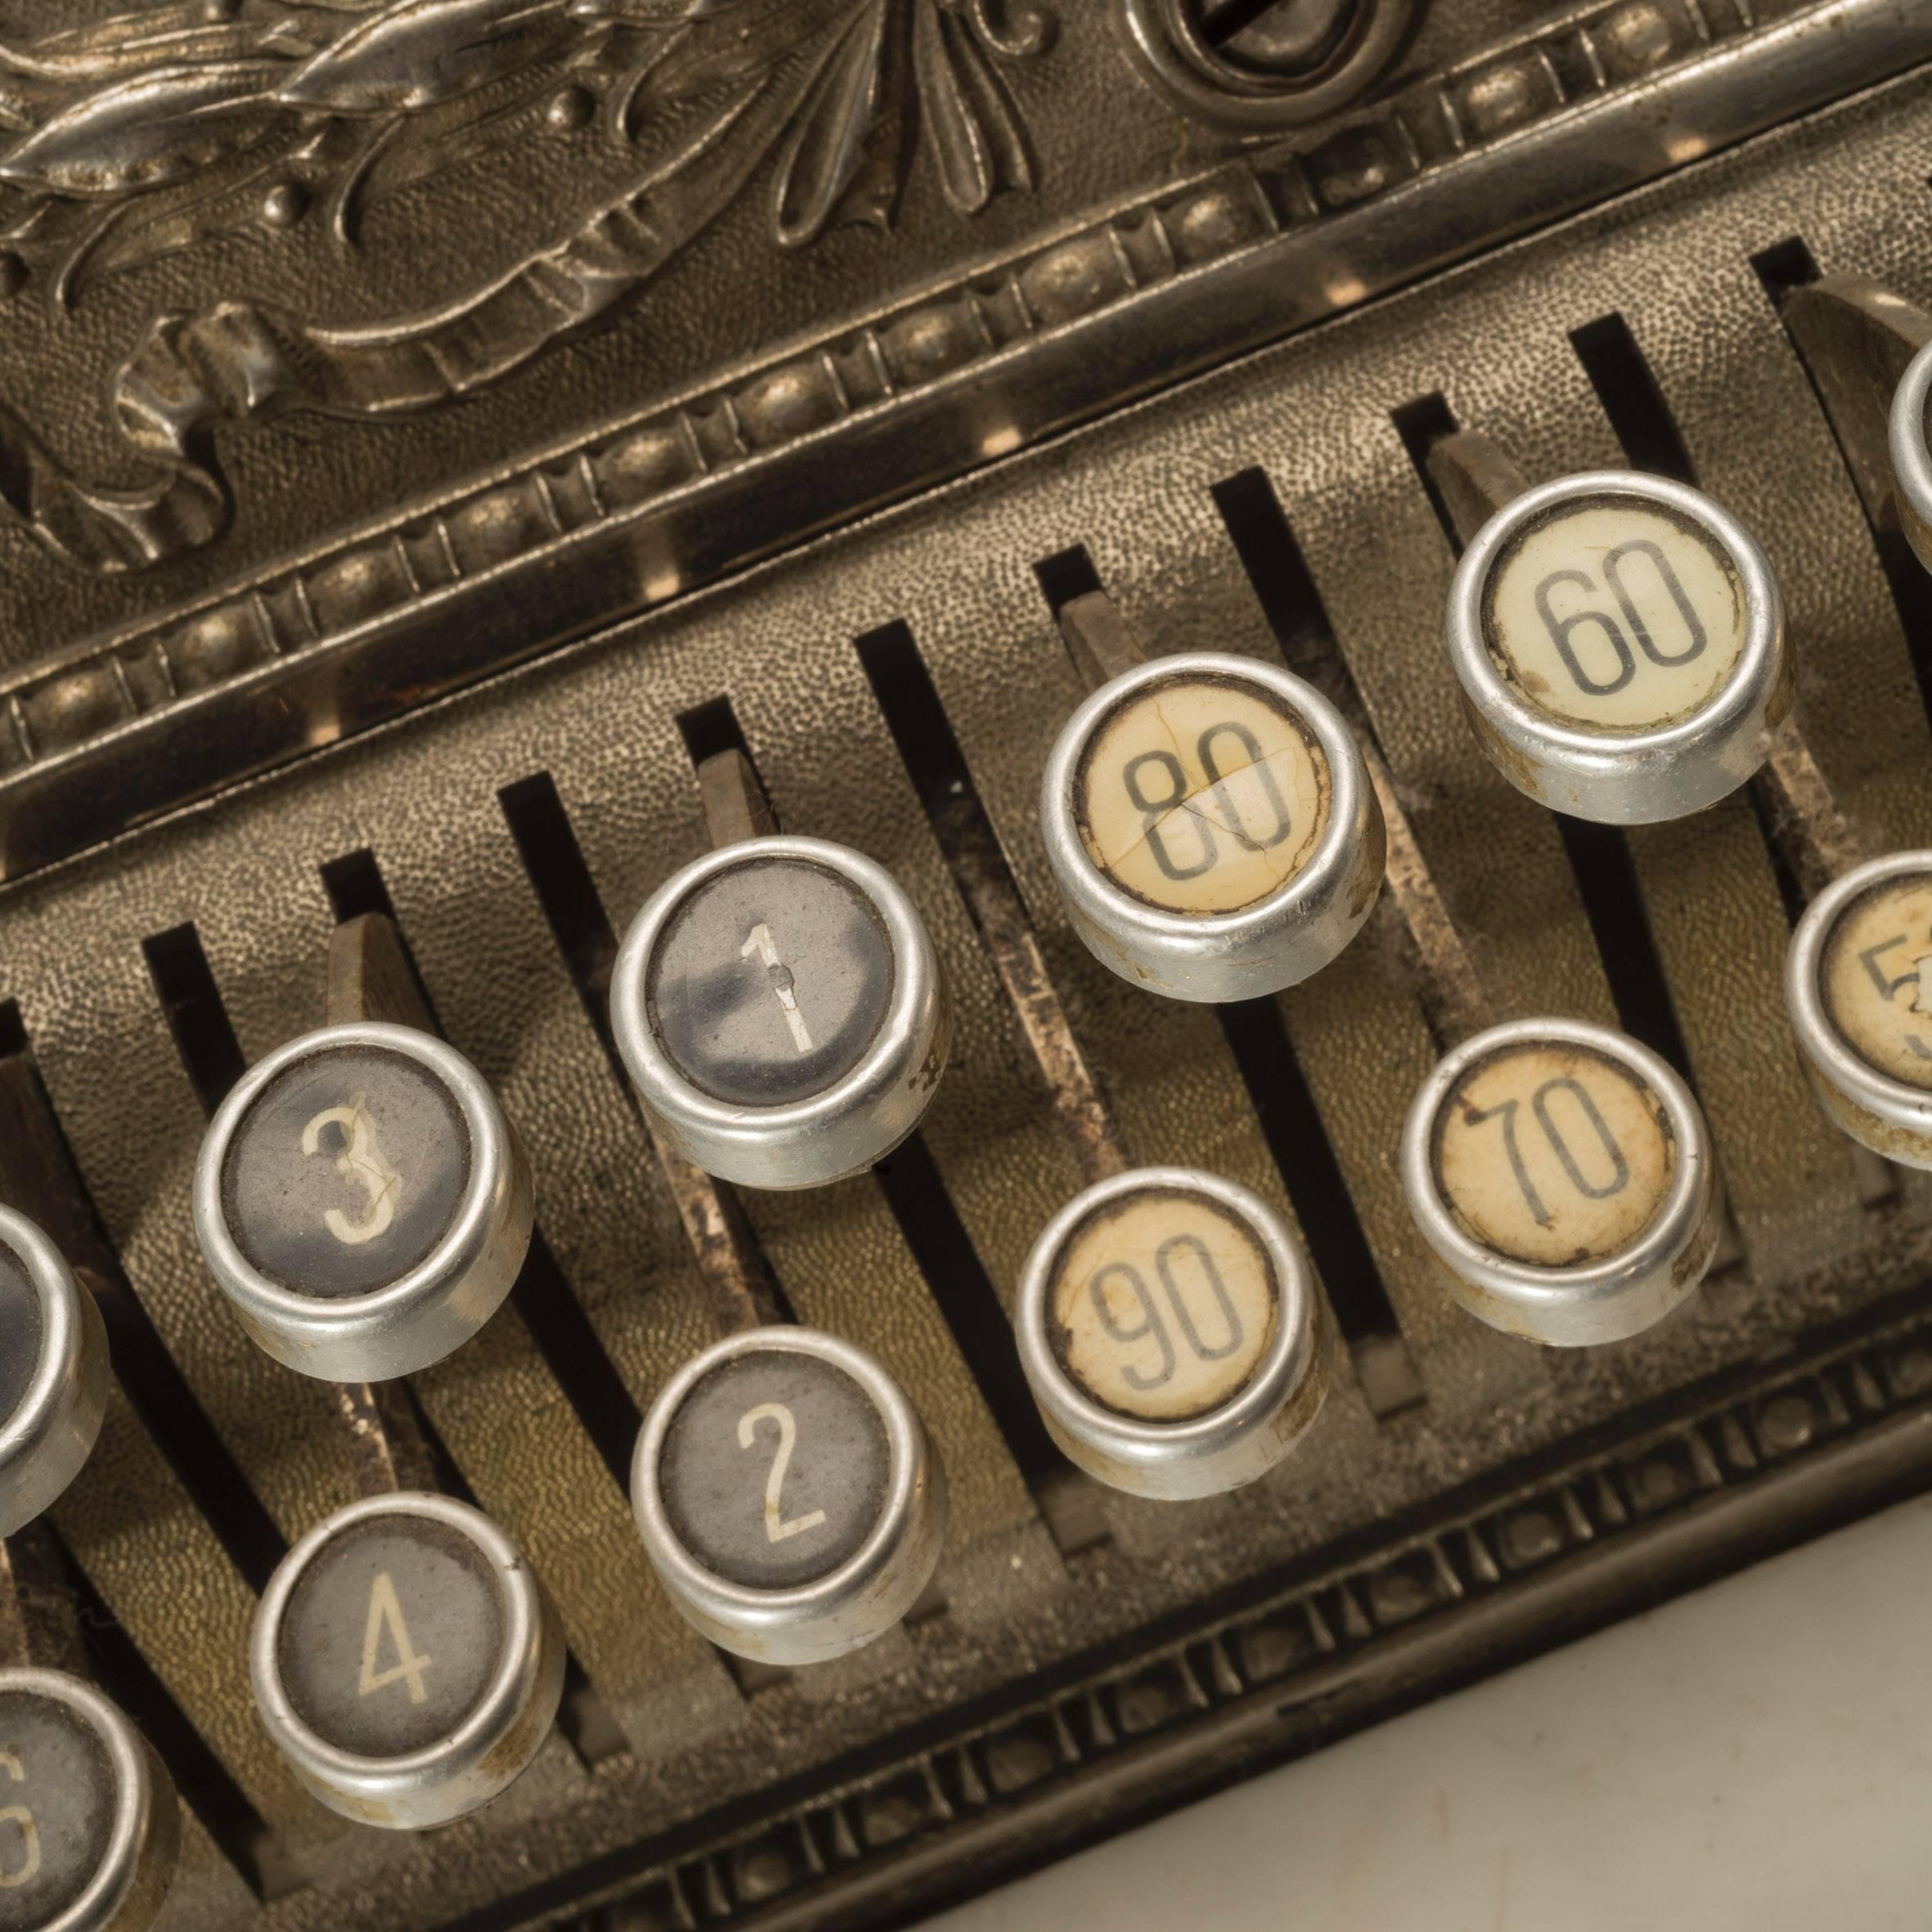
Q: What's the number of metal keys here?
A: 12